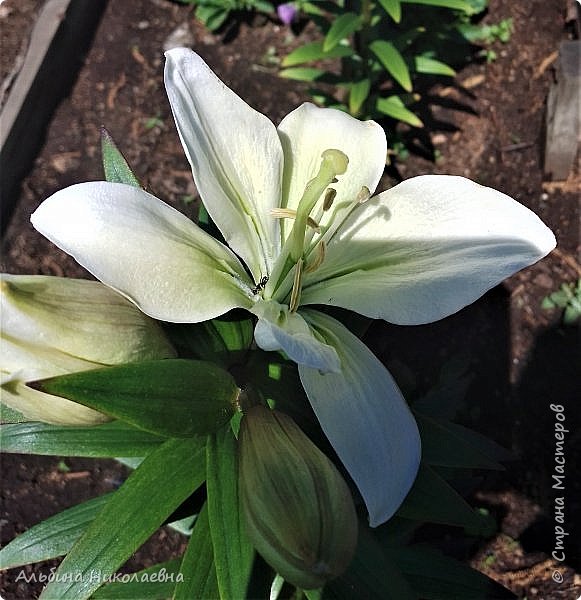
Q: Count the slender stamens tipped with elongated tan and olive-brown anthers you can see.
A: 6